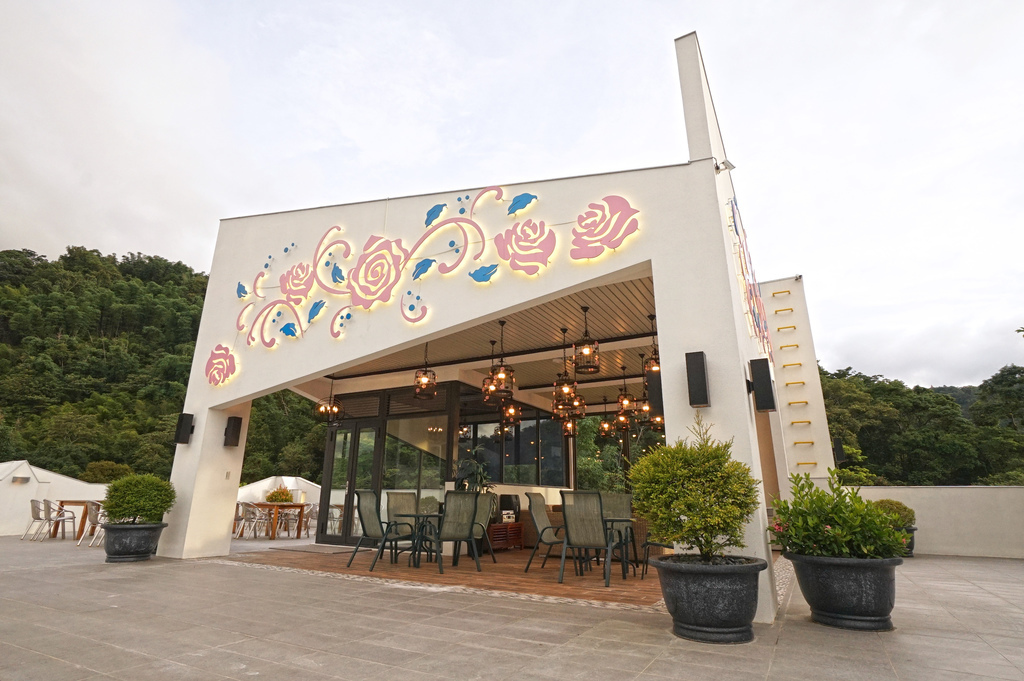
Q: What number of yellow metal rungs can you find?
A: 10